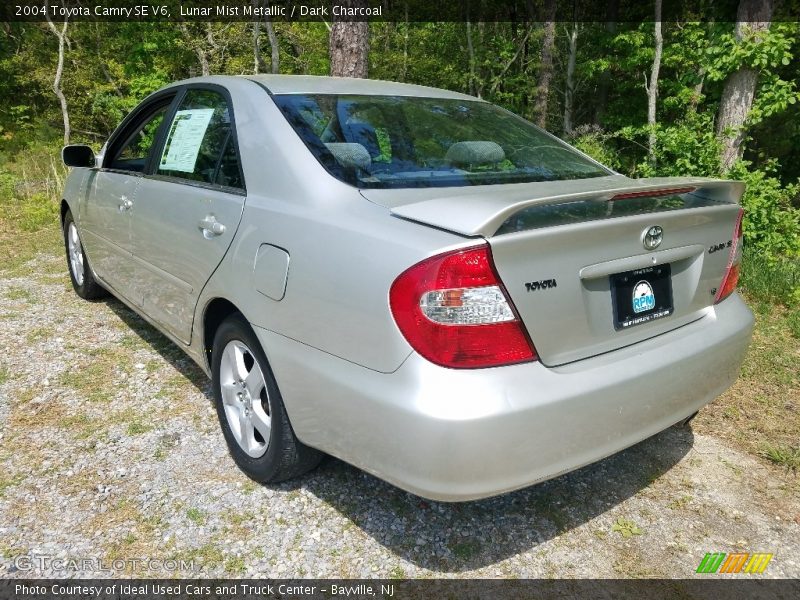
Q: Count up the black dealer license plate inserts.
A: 1